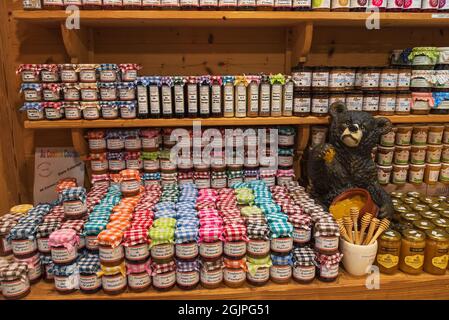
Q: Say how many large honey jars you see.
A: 3